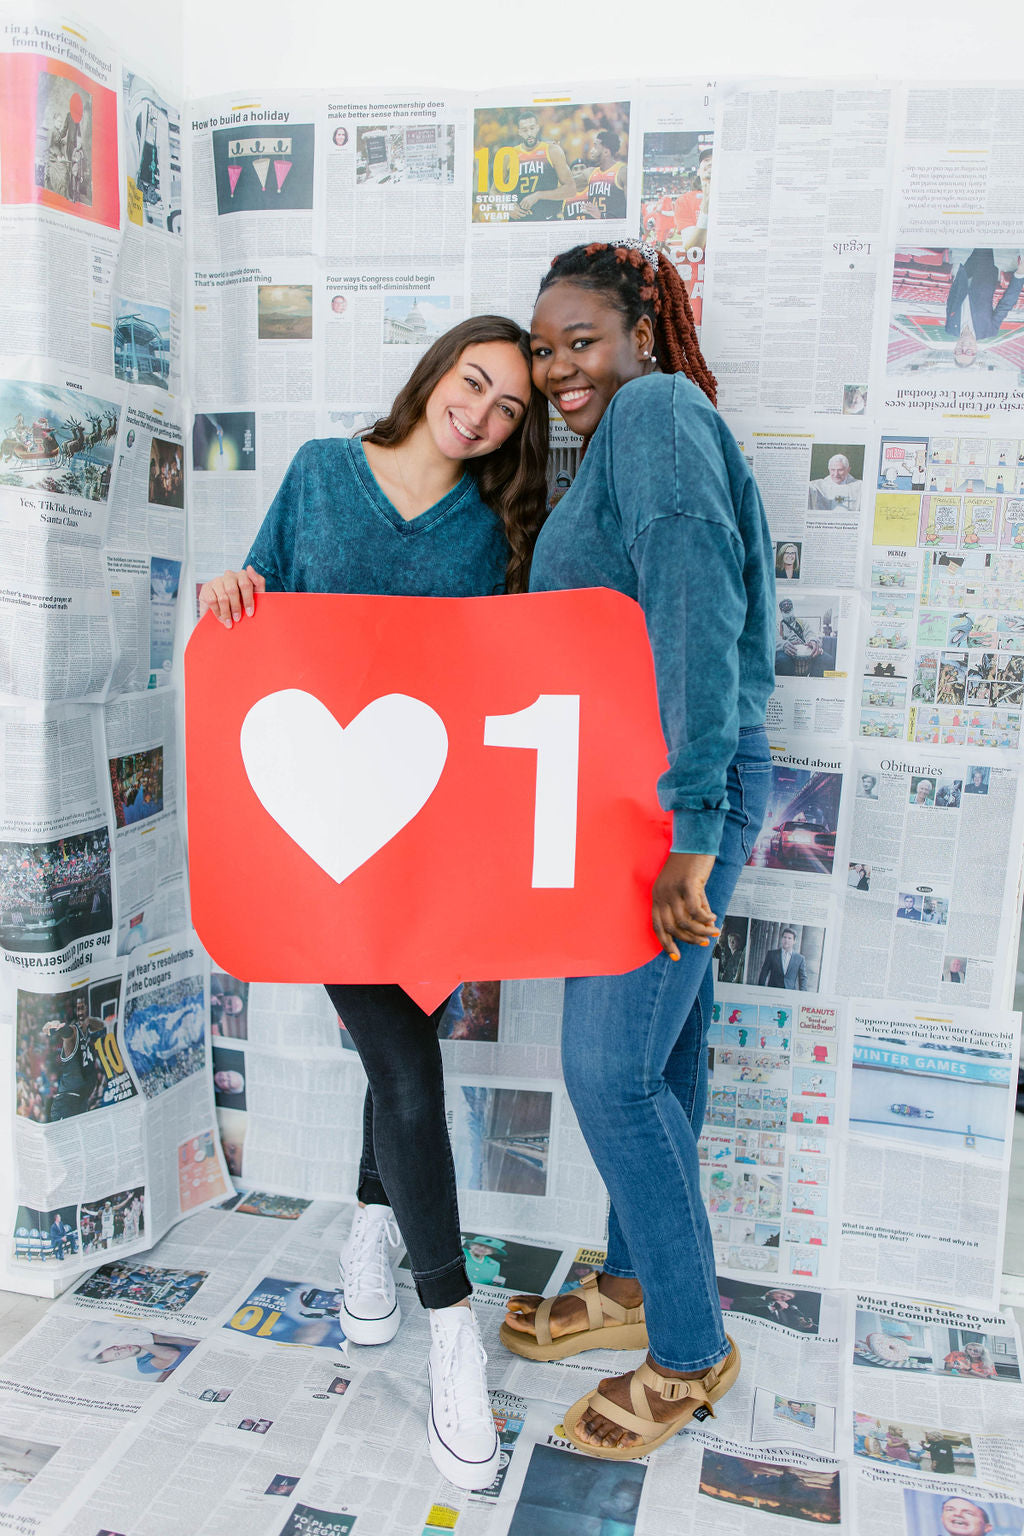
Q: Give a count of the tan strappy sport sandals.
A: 2